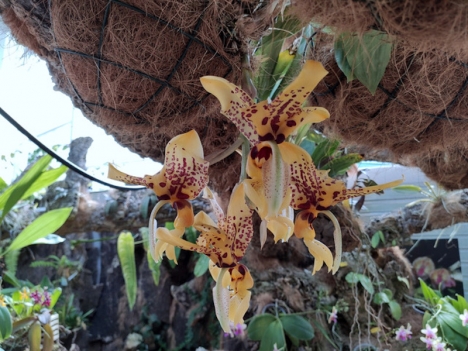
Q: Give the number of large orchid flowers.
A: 4